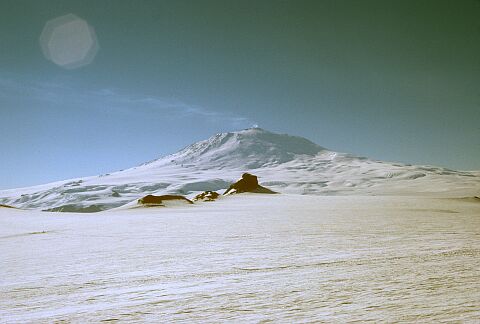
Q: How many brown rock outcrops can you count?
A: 3